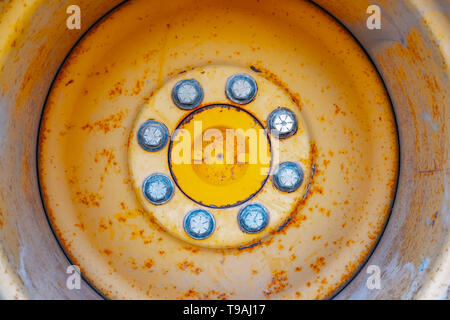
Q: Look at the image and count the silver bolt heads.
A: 8